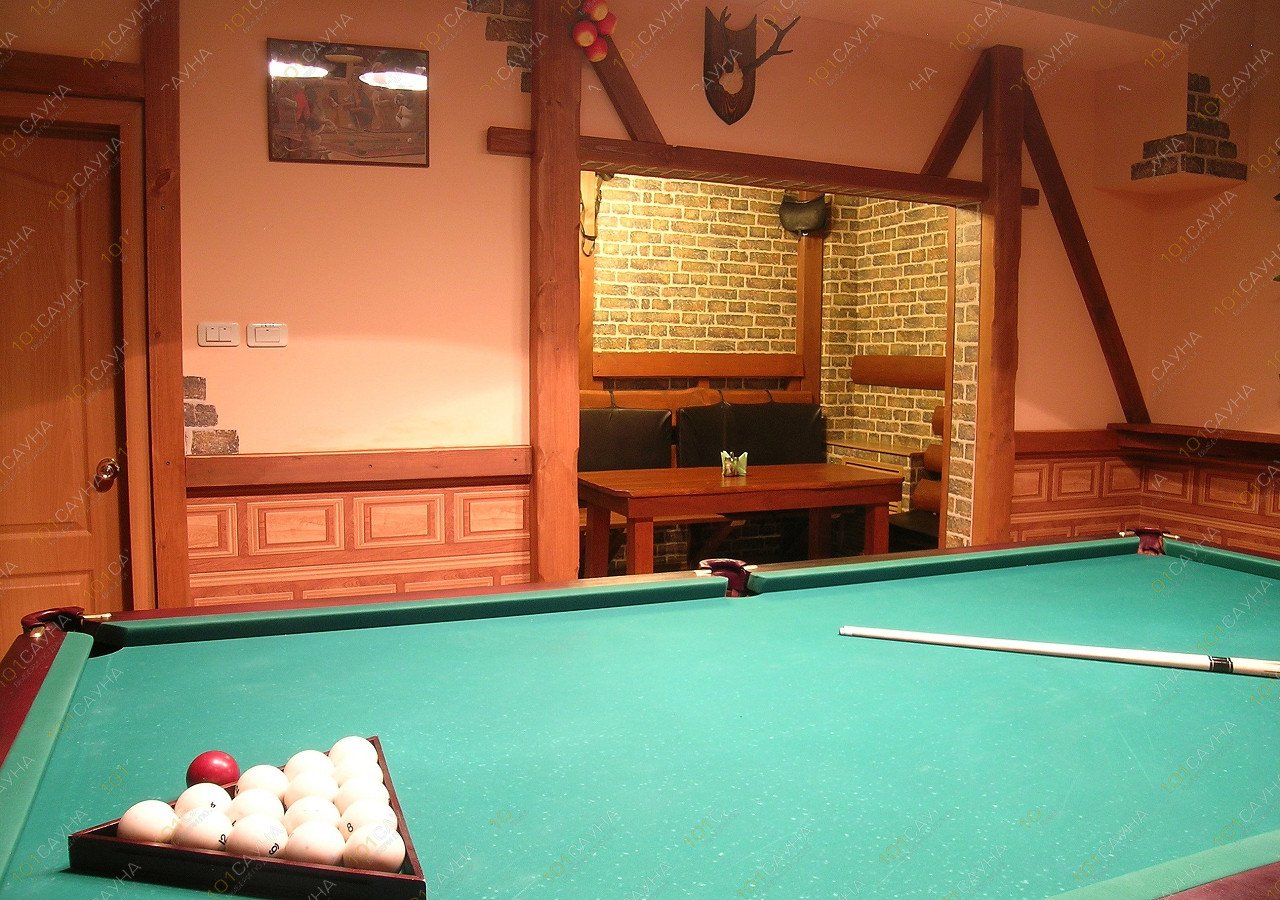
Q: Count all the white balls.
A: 15